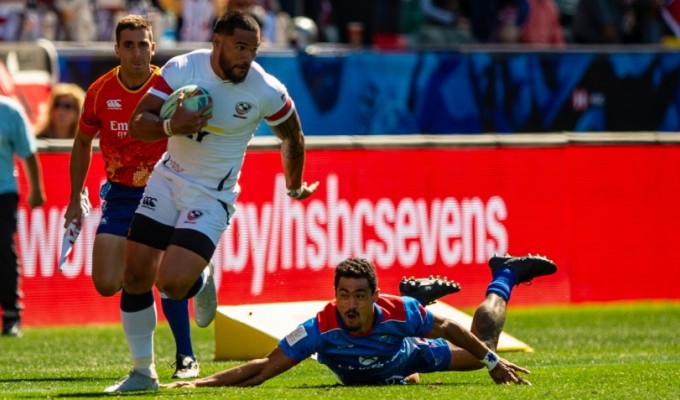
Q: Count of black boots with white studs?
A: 2